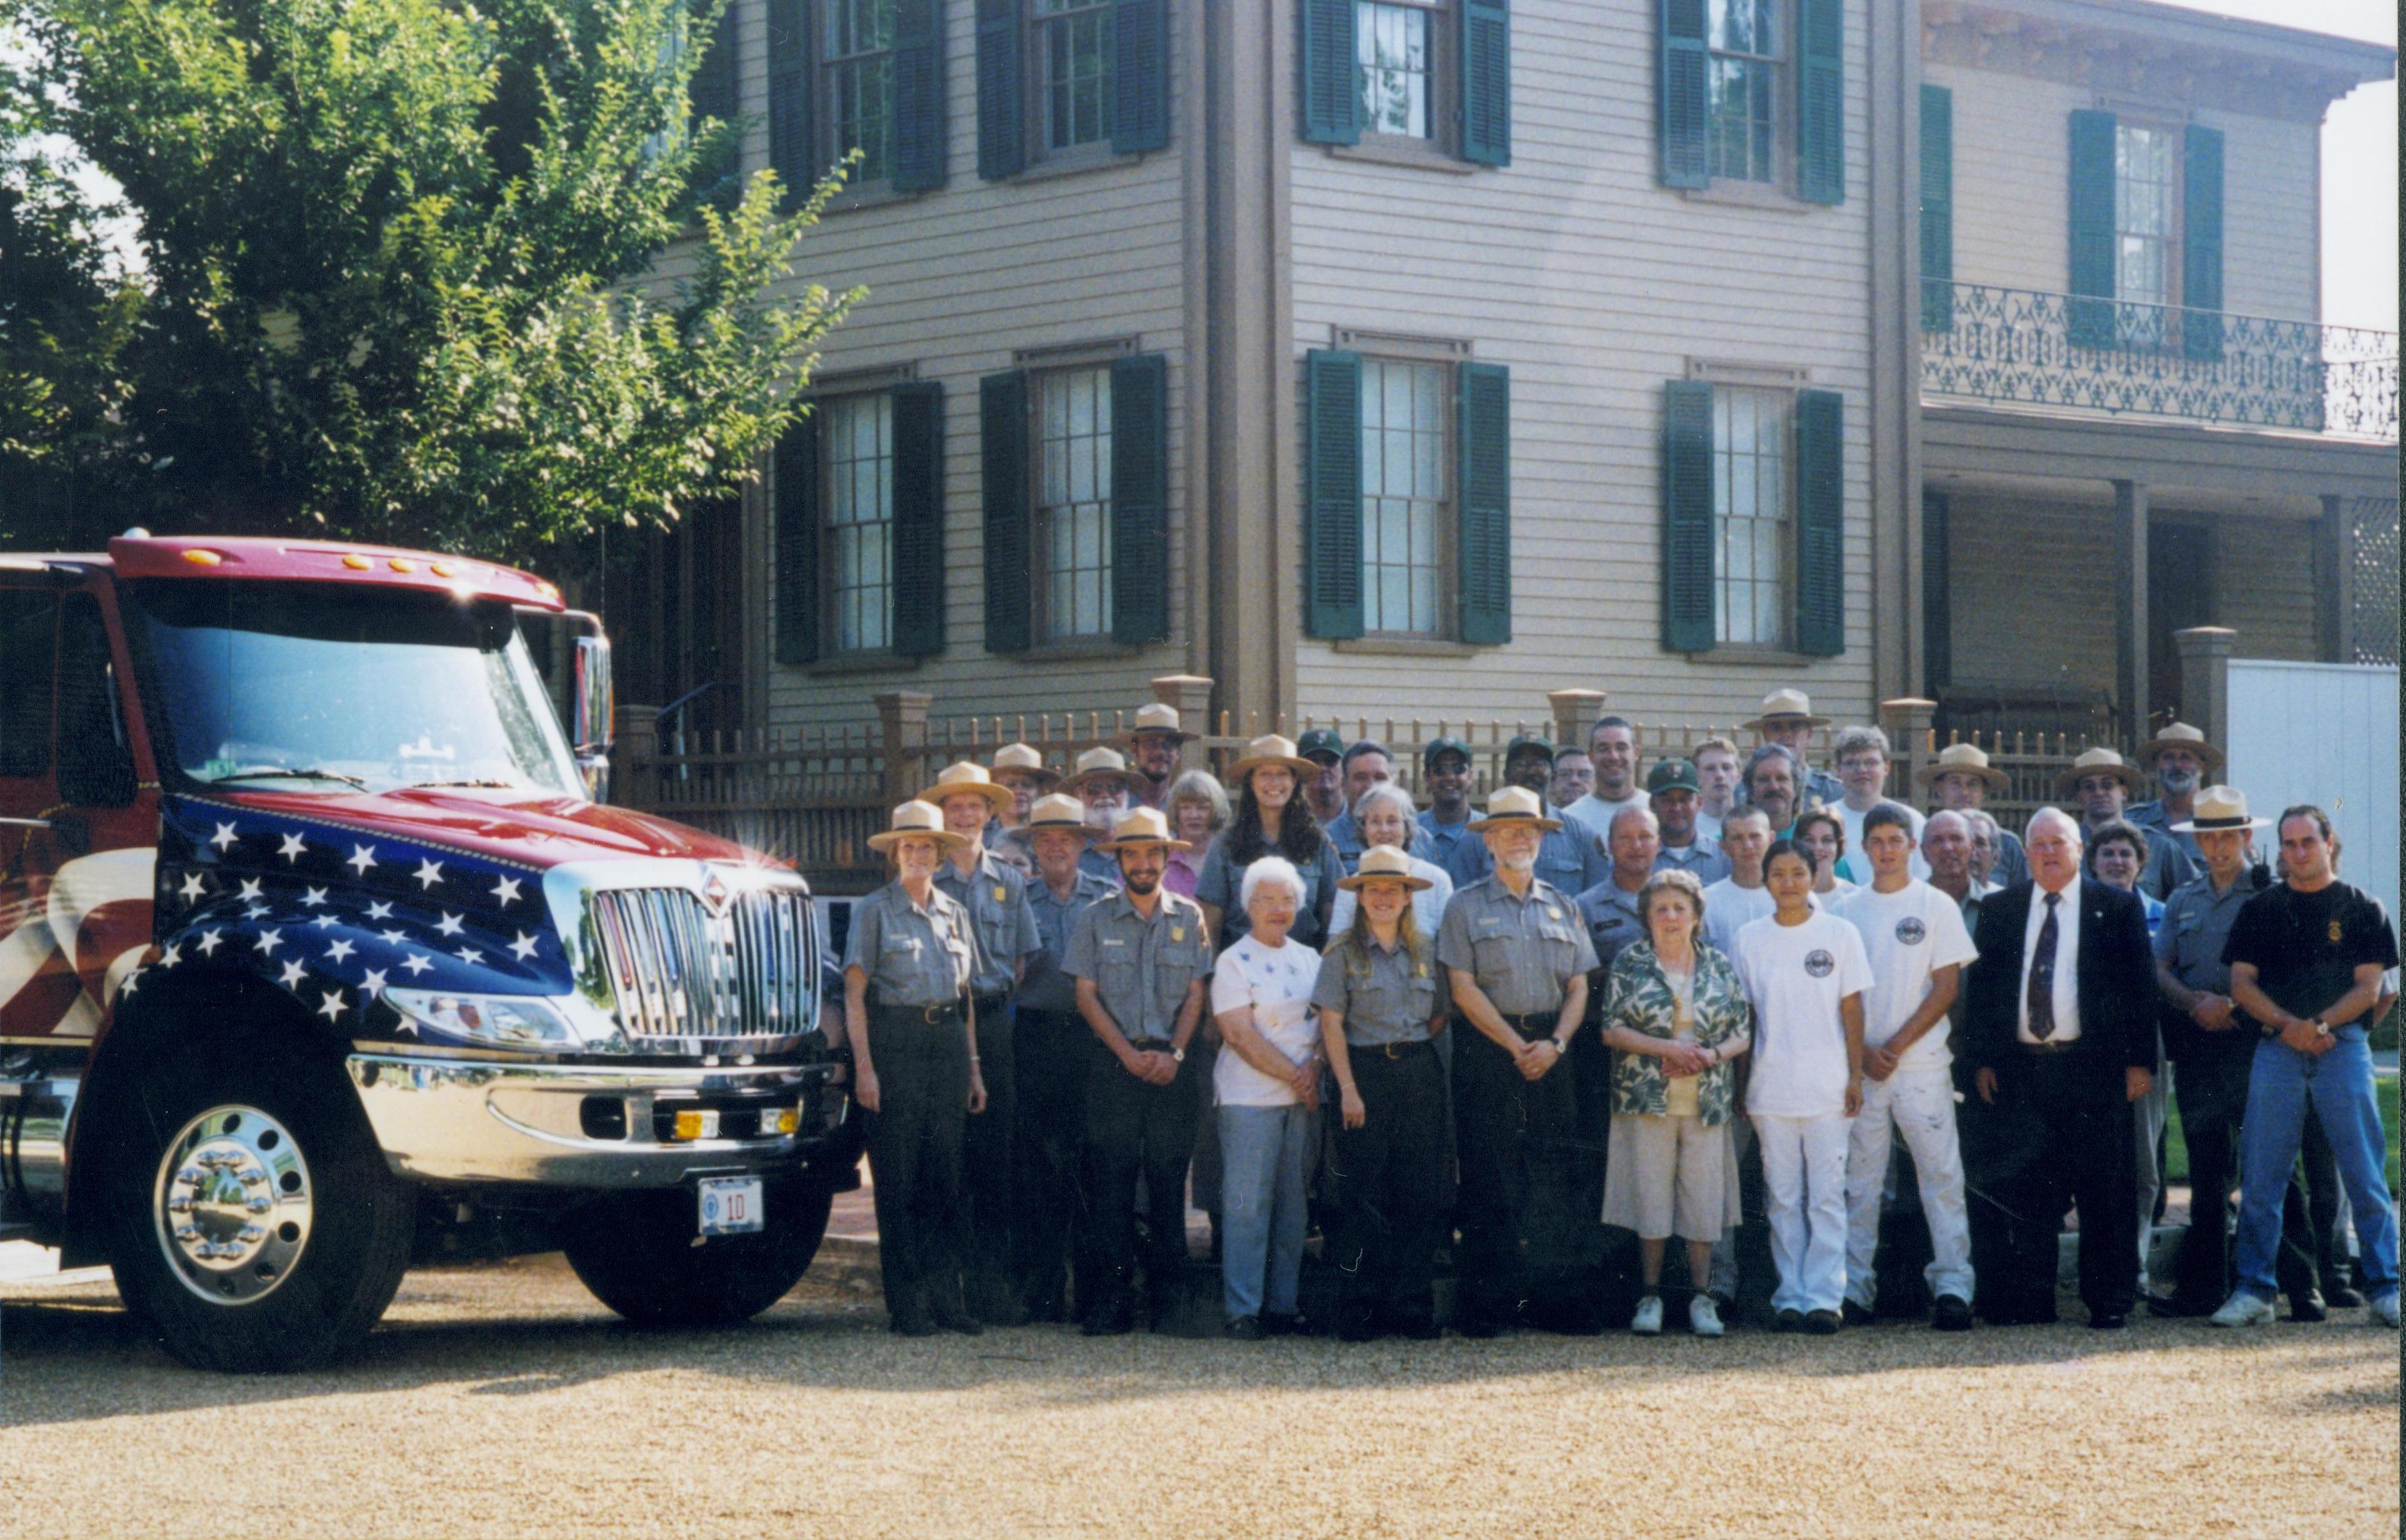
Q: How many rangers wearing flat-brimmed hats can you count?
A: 15